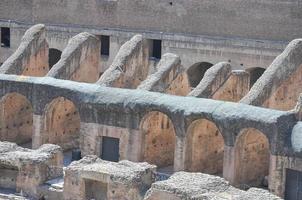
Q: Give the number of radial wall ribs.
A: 6